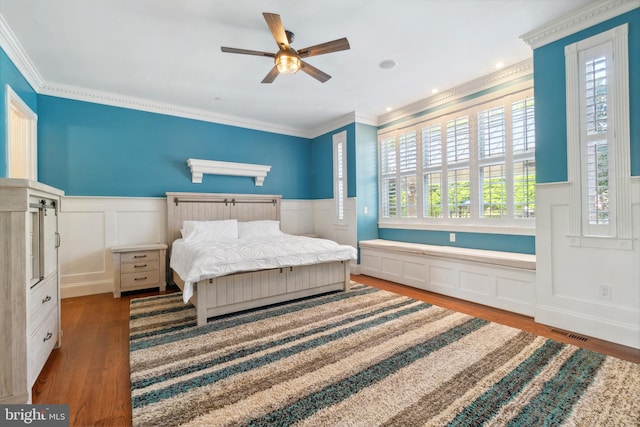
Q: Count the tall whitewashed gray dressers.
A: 1